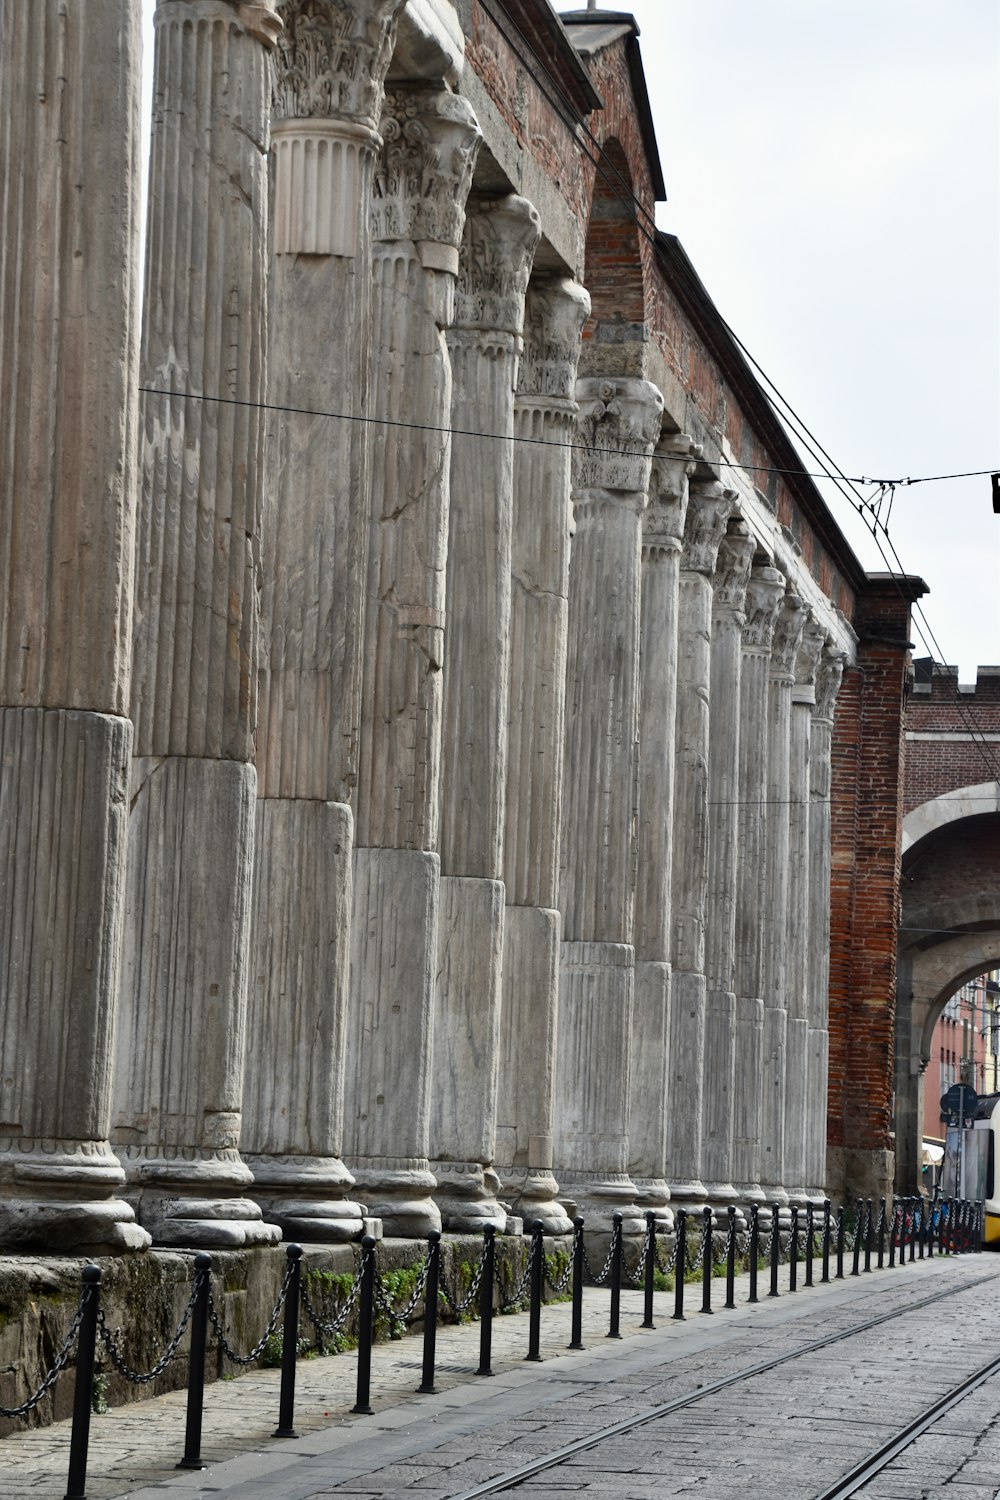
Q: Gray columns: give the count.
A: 14